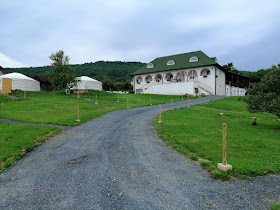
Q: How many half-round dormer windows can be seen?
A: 3